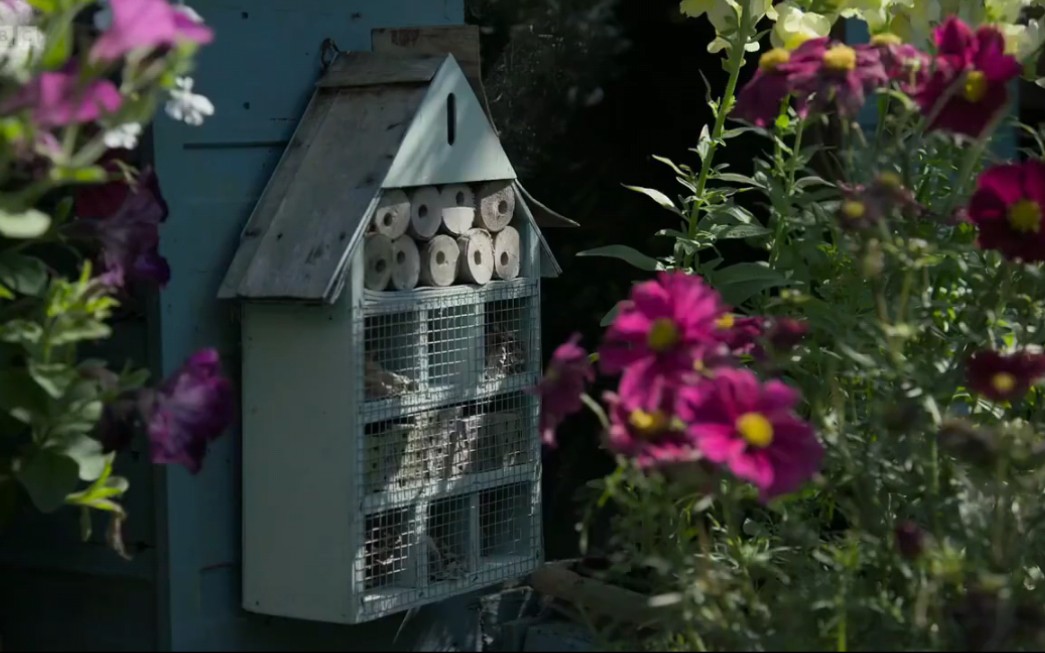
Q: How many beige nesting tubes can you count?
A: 9